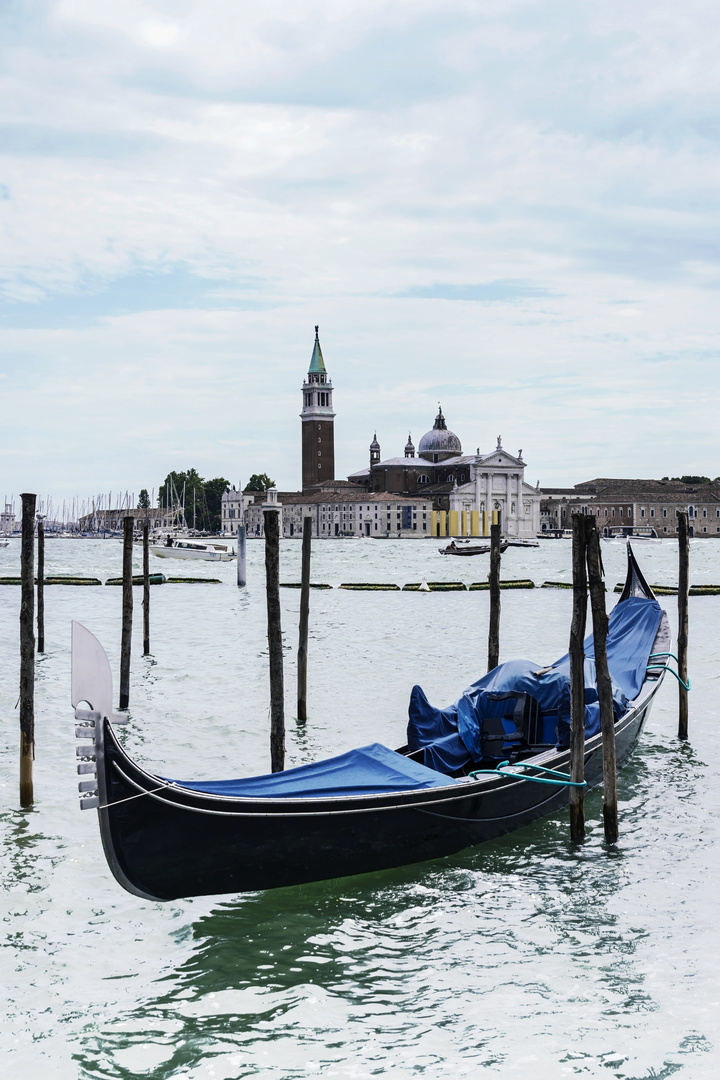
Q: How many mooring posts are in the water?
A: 11